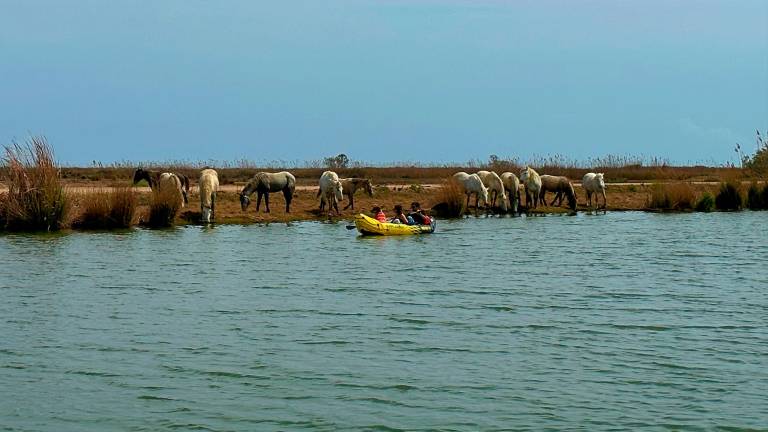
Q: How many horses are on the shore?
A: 12